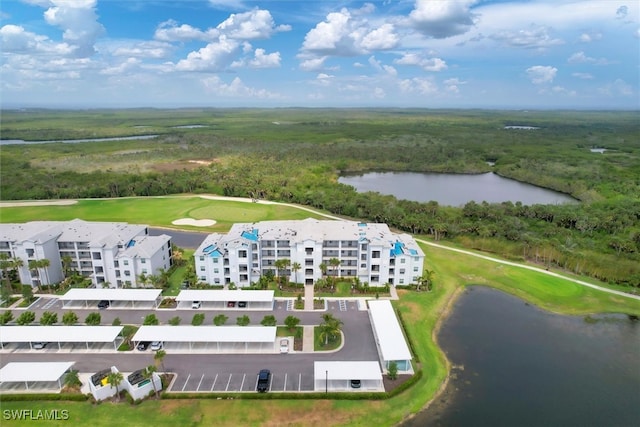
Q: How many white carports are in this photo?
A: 7